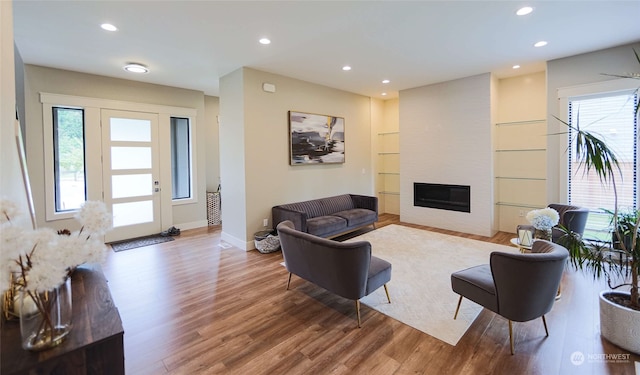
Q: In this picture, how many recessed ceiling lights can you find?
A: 8